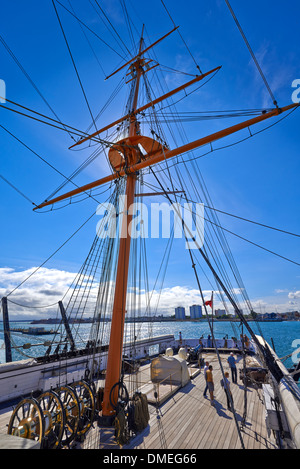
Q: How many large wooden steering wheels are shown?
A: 4